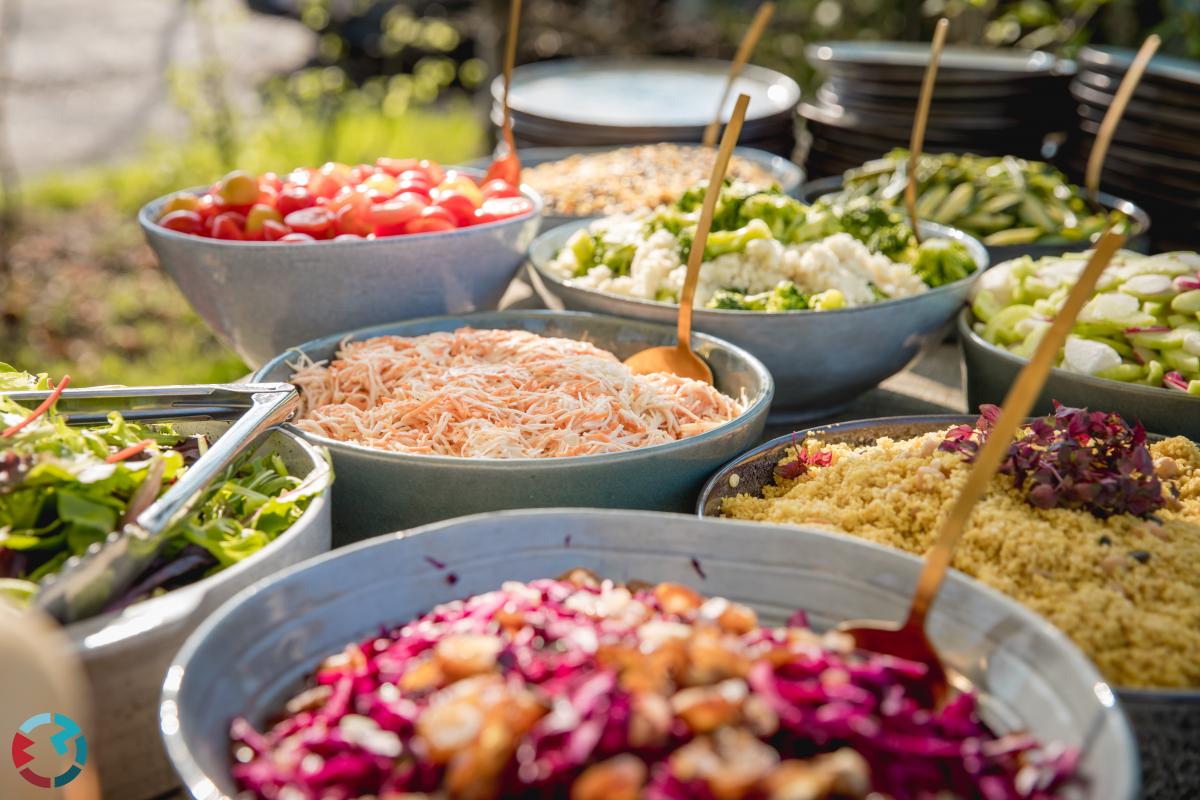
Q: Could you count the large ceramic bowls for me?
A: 9